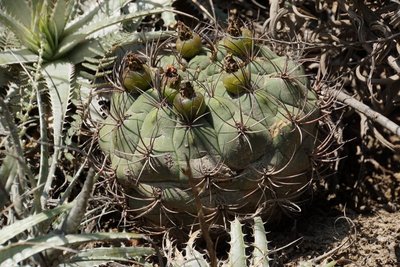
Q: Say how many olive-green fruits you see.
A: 6